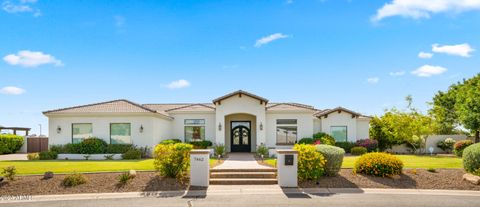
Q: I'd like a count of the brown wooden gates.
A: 1